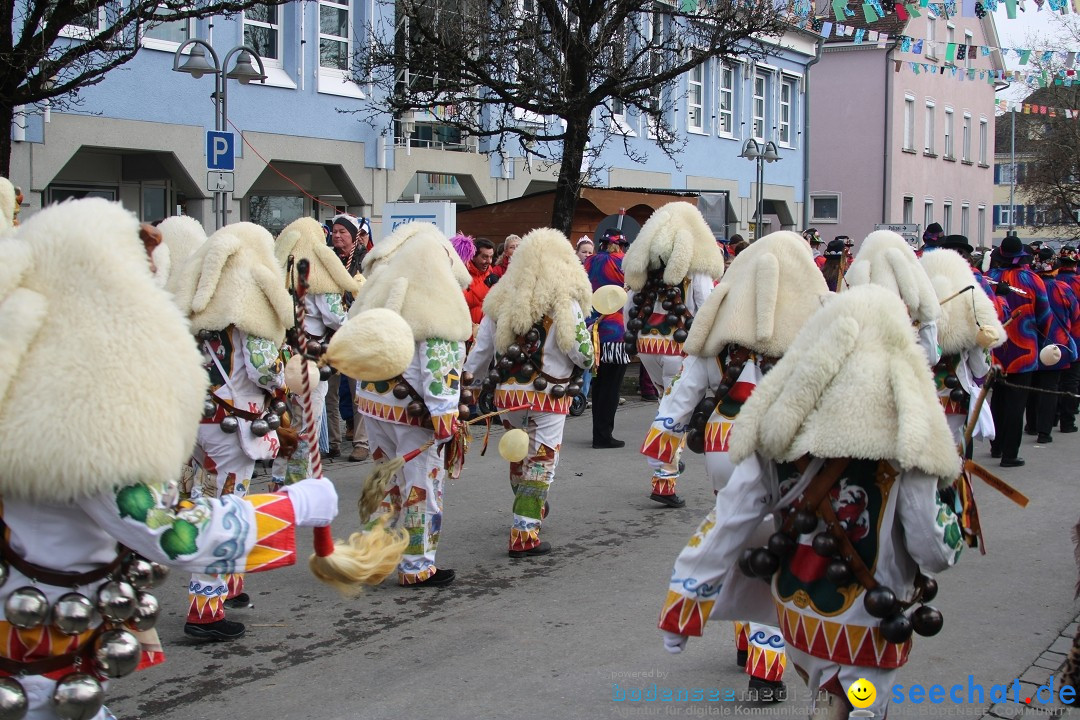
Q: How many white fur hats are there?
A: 12